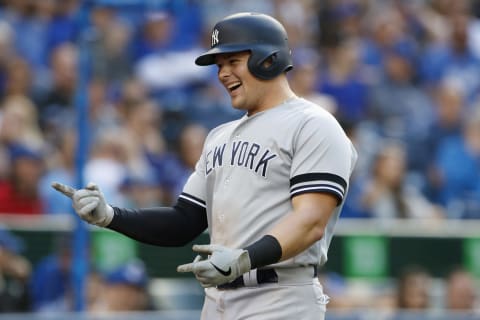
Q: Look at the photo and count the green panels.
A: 3